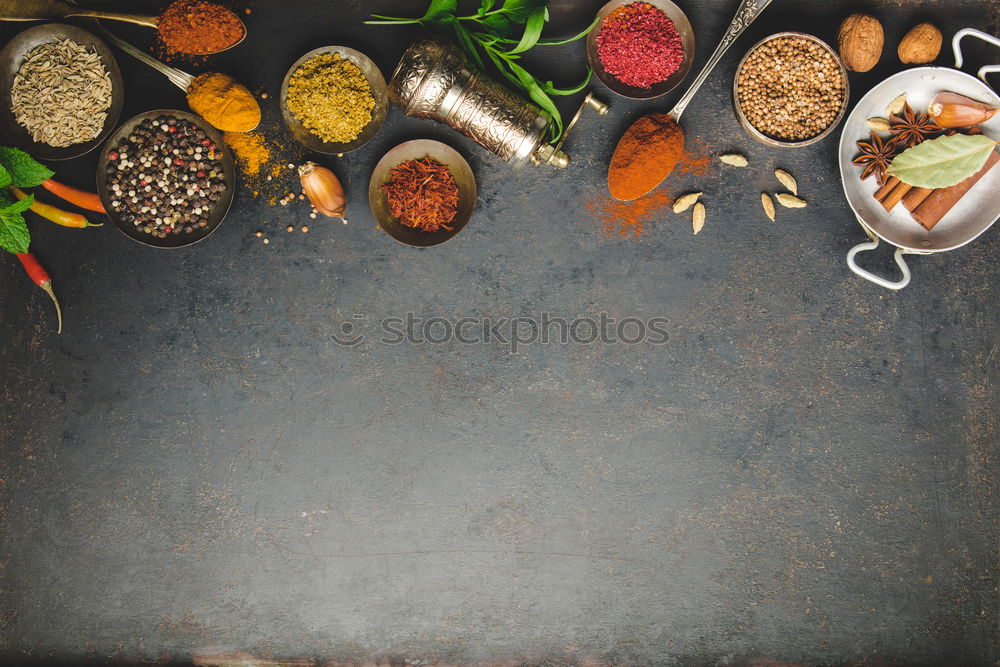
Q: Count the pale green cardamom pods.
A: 8